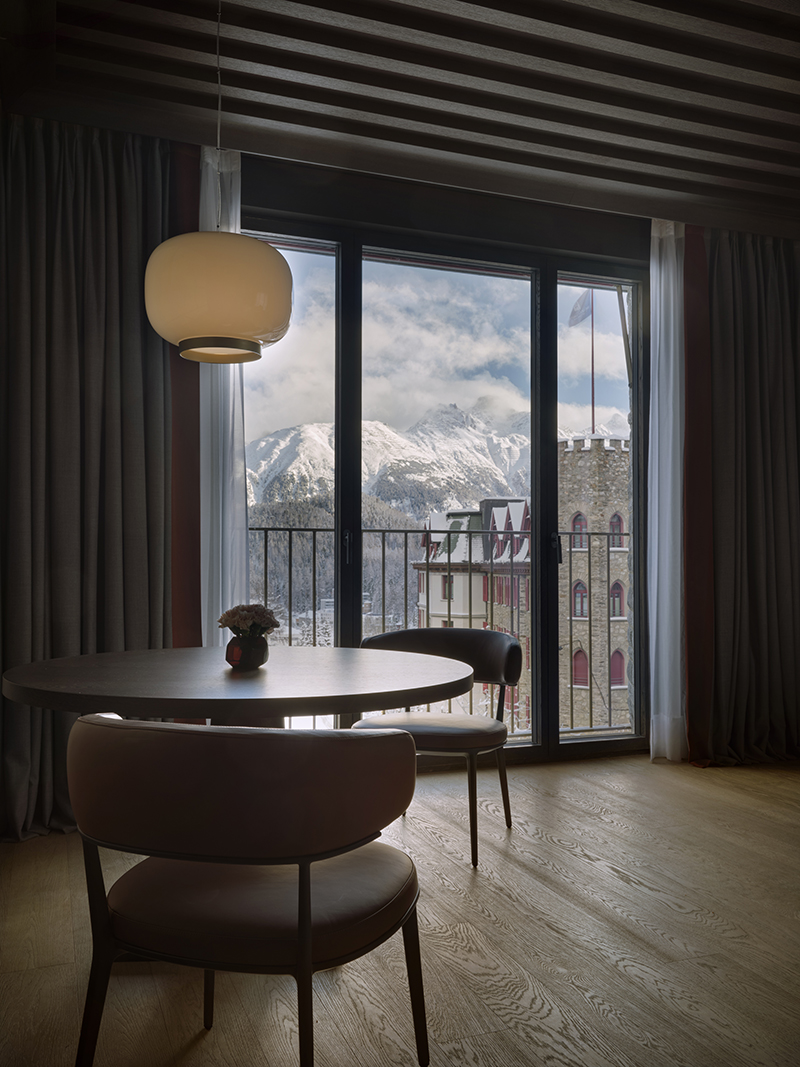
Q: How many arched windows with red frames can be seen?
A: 6